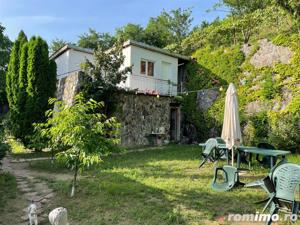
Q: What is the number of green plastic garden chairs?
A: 6